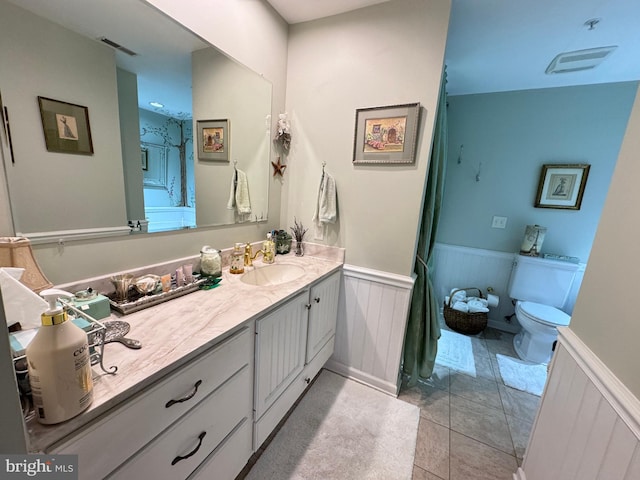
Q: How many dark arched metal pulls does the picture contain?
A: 2